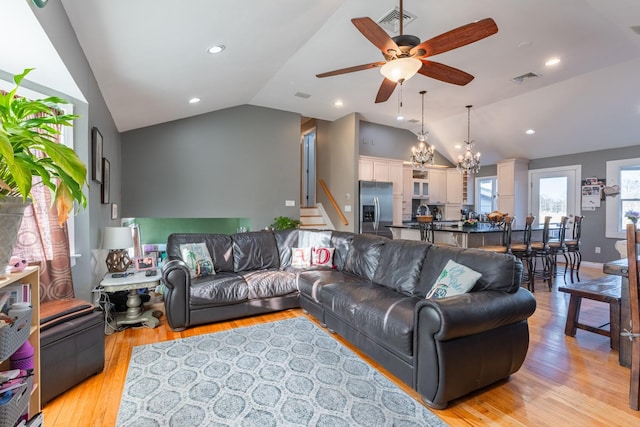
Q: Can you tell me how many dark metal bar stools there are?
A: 6